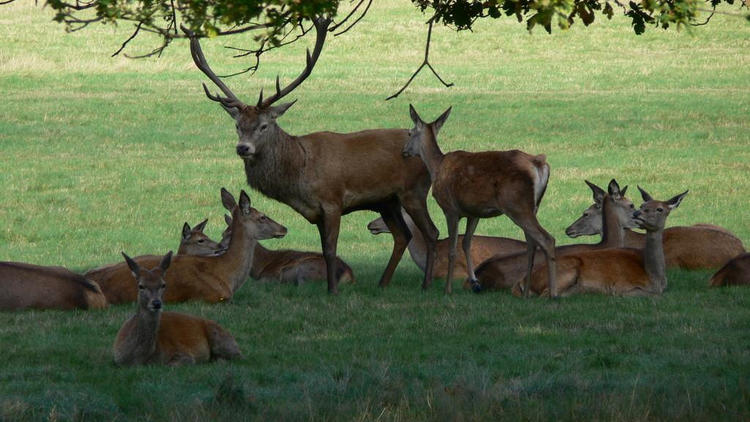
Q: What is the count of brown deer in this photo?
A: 12